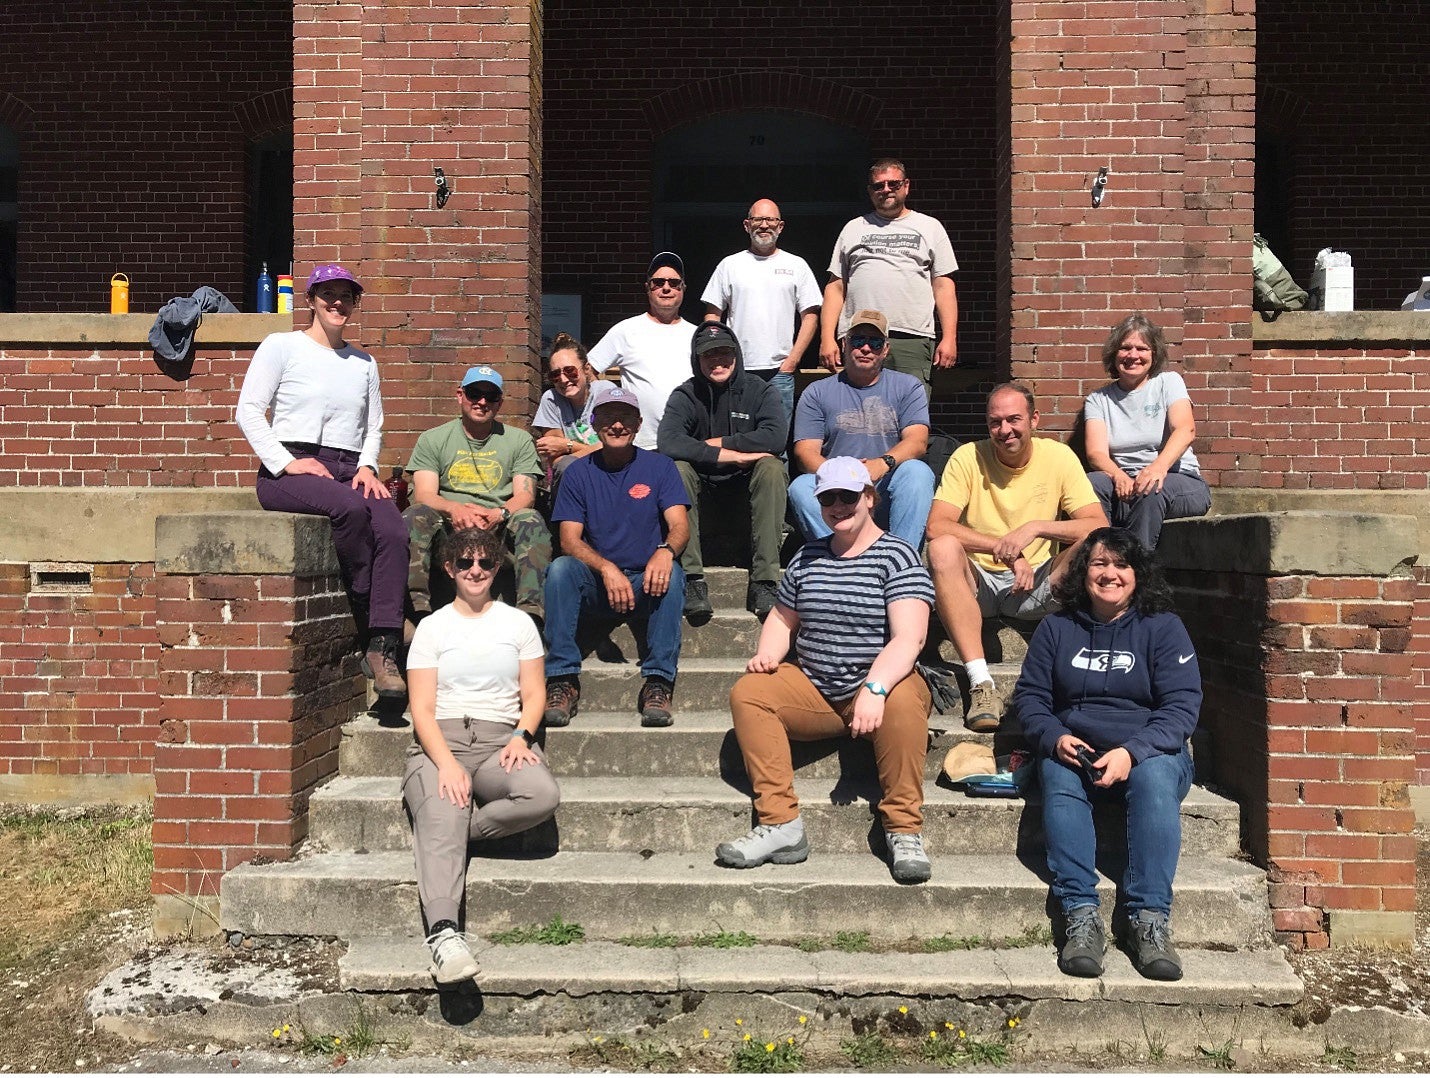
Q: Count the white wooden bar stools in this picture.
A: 0